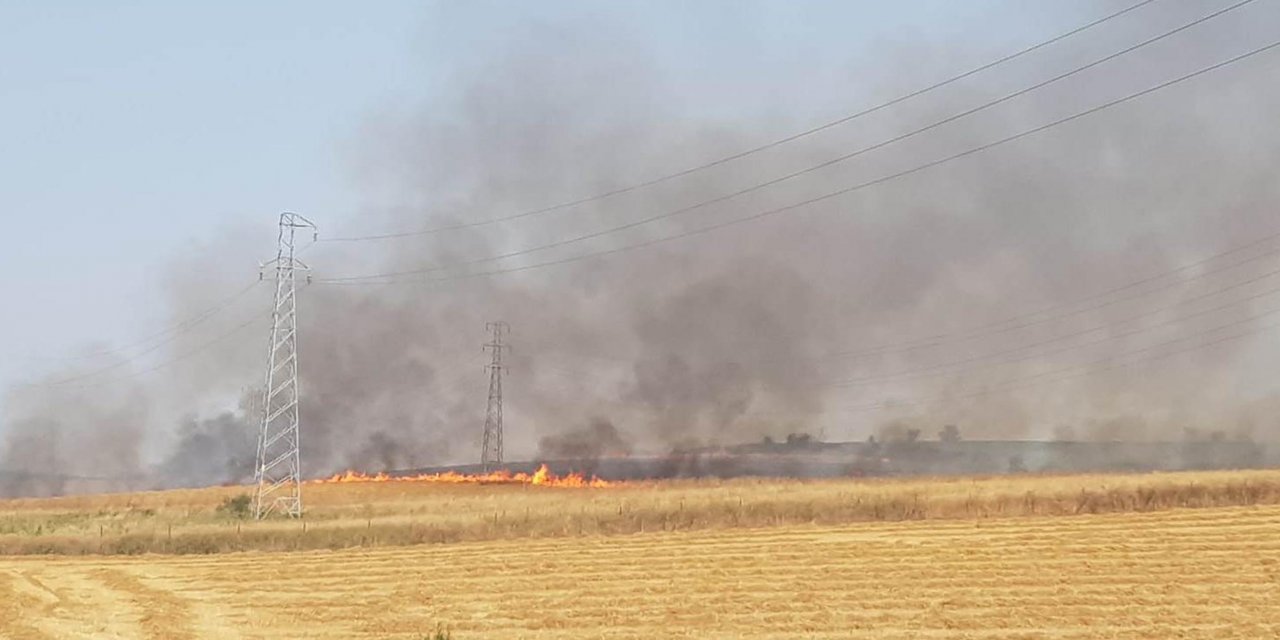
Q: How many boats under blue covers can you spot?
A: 0